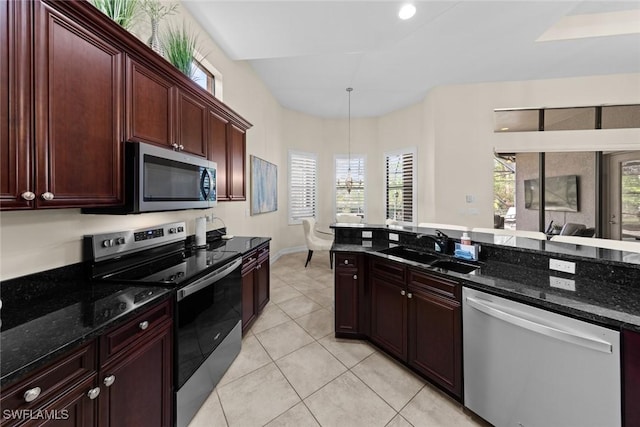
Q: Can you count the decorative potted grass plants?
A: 2